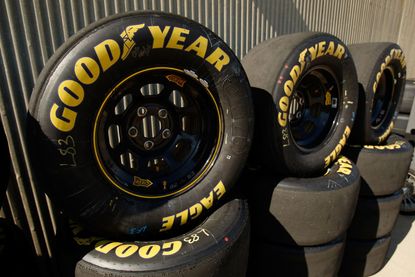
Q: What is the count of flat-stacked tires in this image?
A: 6